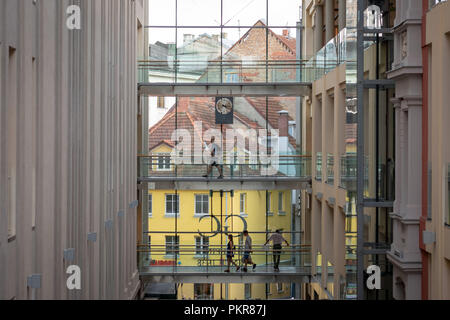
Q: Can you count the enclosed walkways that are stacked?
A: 3